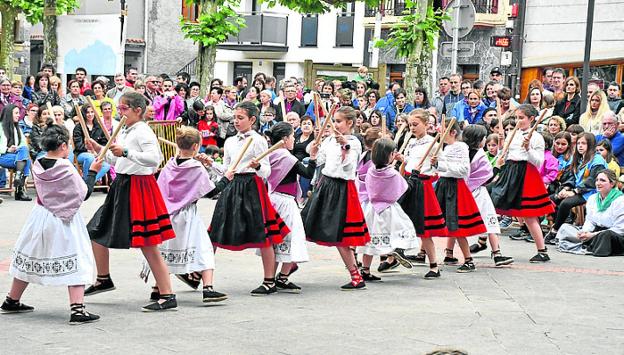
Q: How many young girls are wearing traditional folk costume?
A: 12